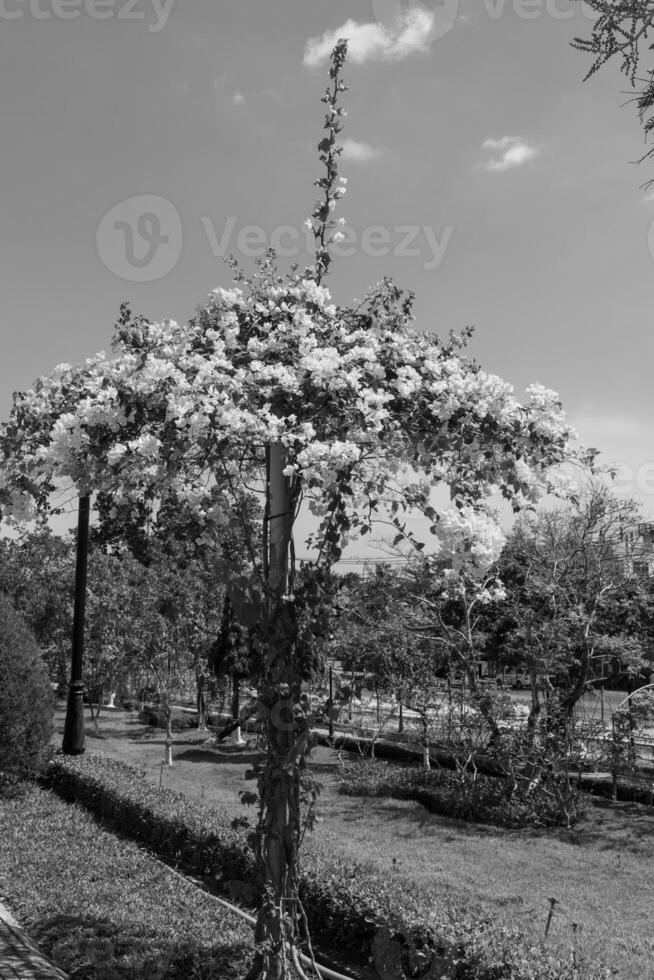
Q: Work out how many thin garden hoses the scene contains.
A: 1